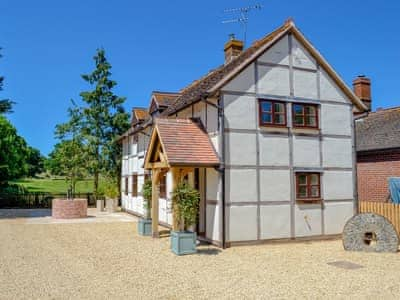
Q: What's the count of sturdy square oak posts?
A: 2